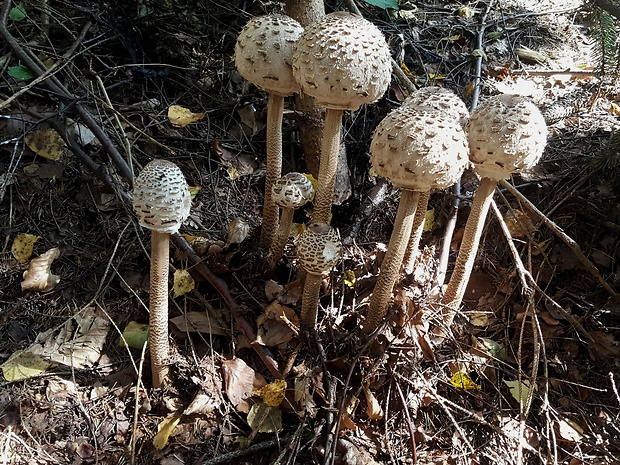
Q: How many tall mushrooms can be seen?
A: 6